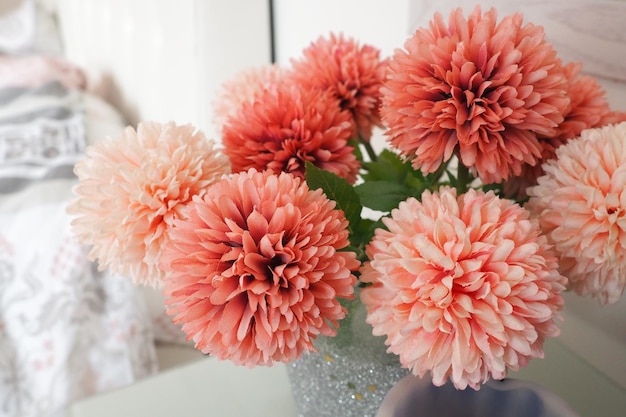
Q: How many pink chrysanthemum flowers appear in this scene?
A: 9